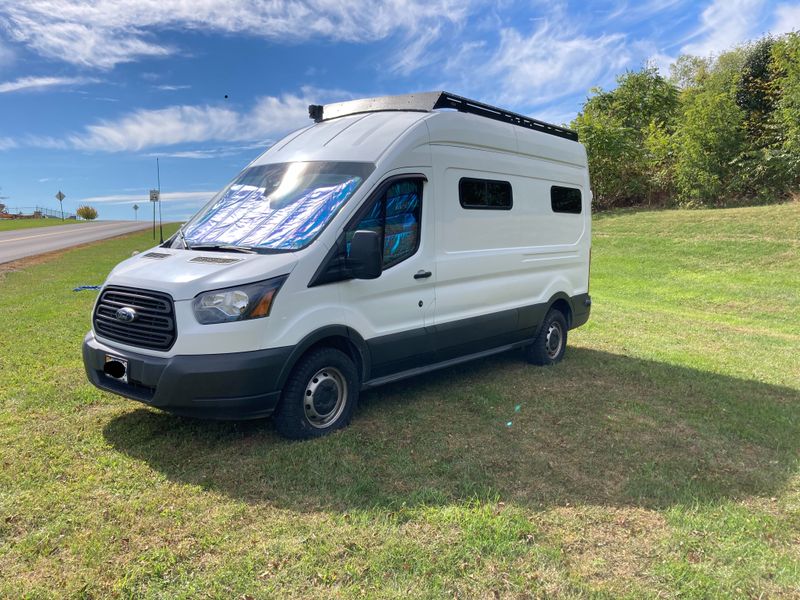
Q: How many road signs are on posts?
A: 3